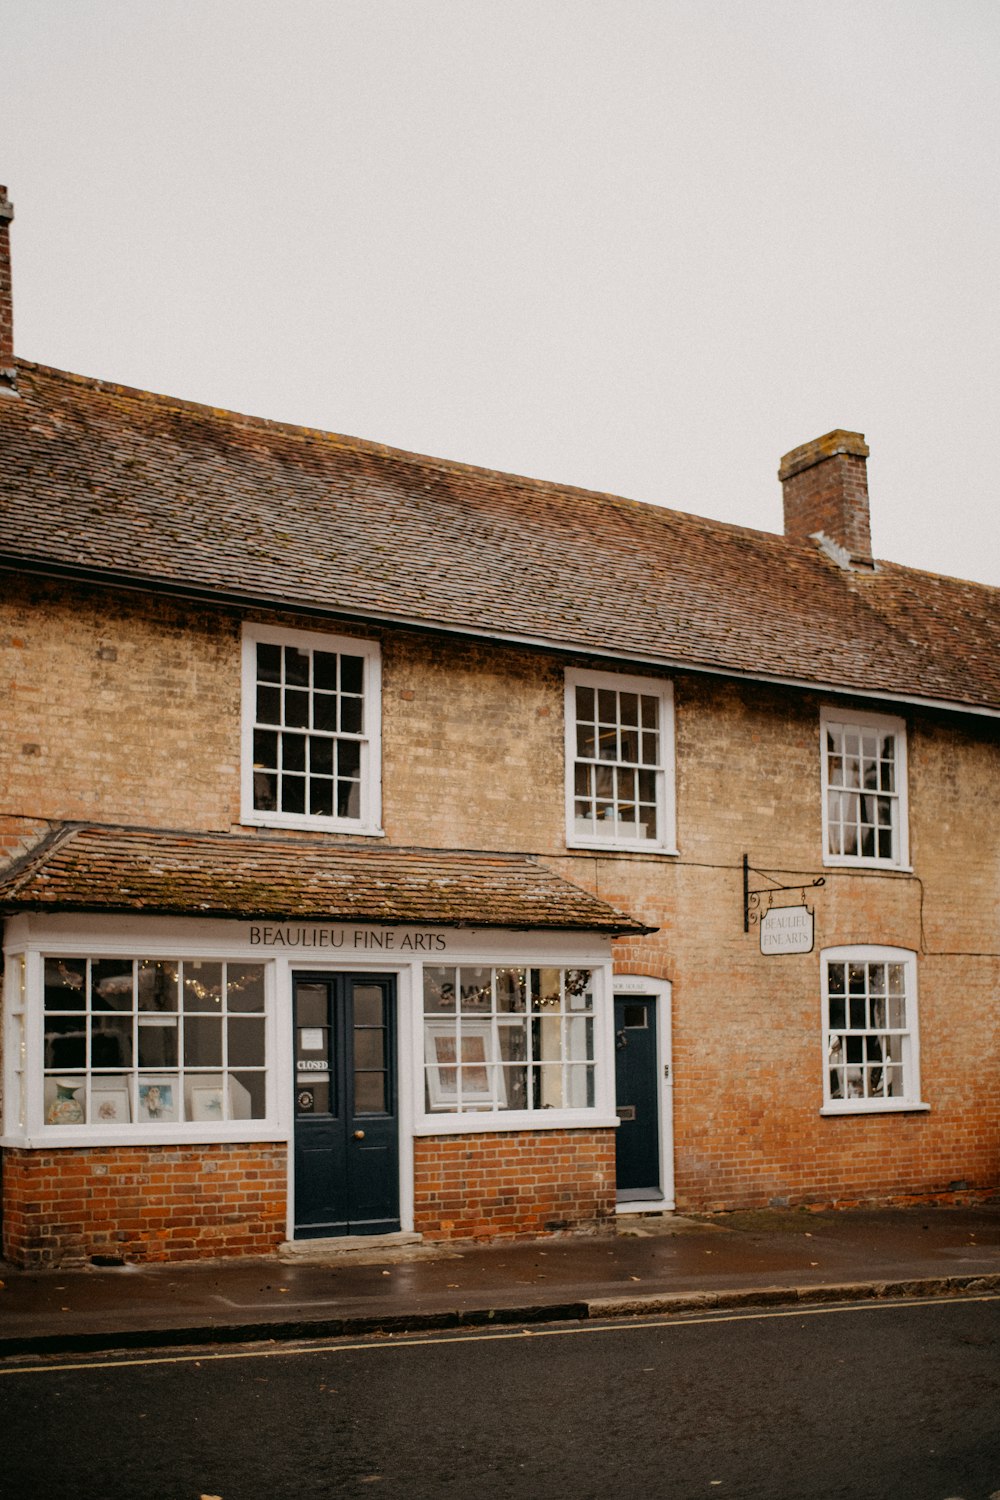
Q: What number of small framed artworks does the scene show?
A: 3